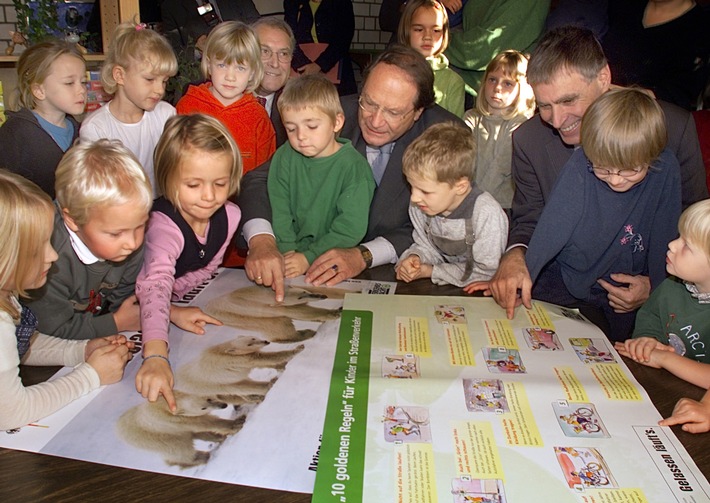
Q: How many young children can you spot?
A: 12